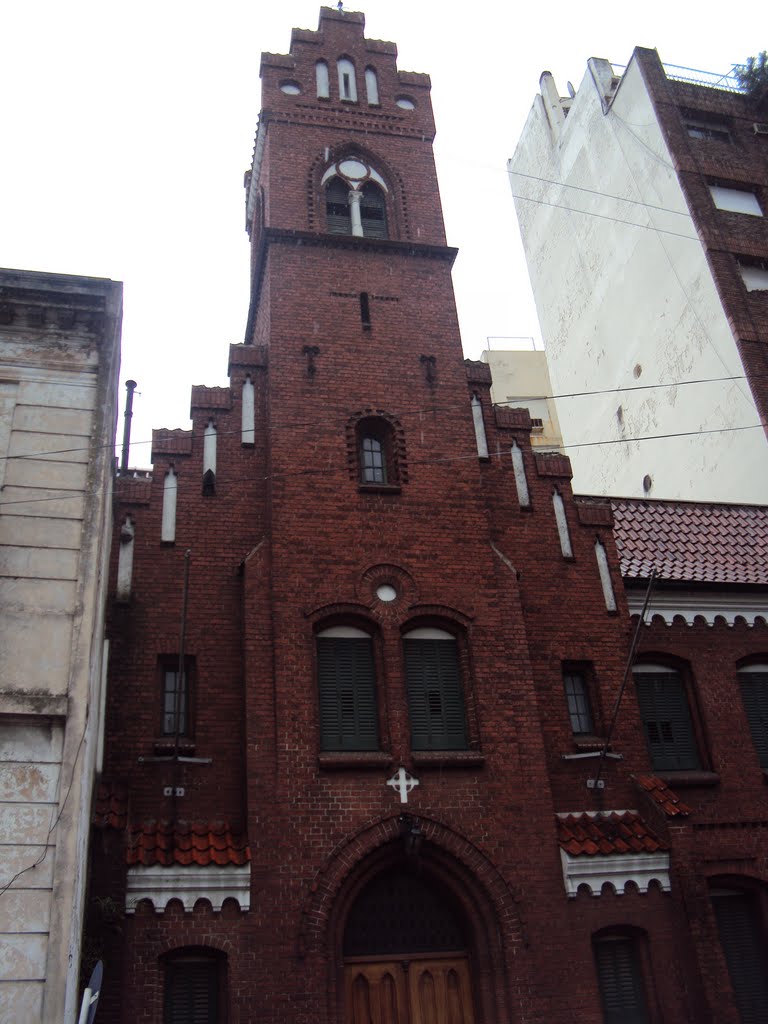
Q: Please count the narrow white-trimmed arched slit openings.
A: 11